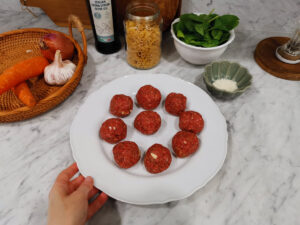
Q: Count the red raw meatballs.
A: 9